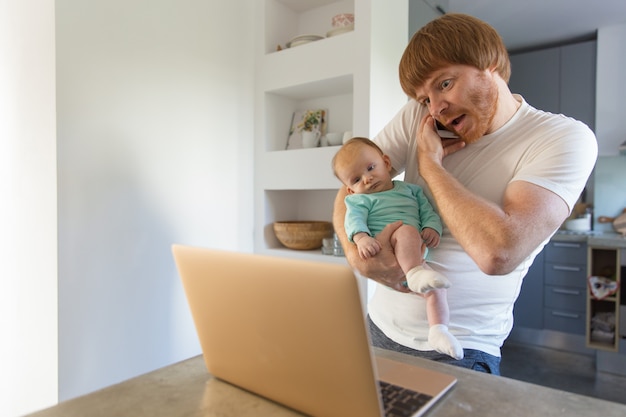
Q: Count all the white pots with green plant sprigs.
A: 1